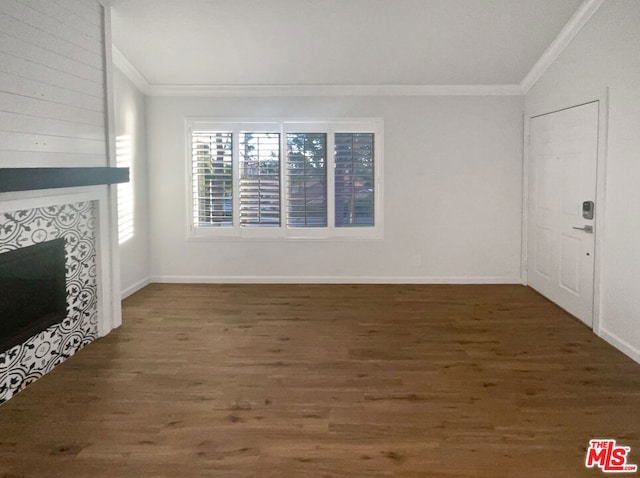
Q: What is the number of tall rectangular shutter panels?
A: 4